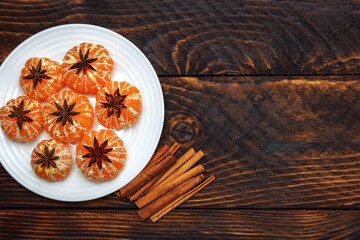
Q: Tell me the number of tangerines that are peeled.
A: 7